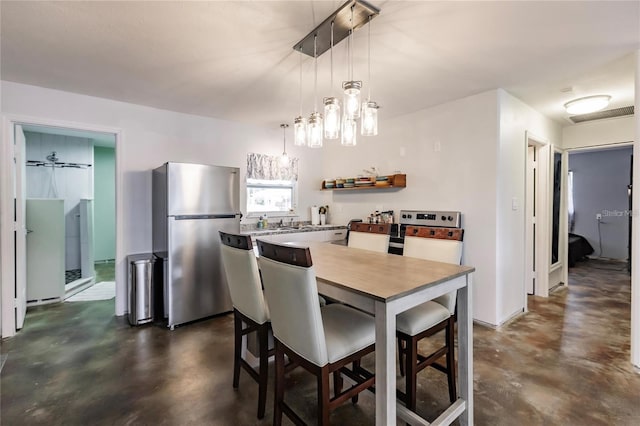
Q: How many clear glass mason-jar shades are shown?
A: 6